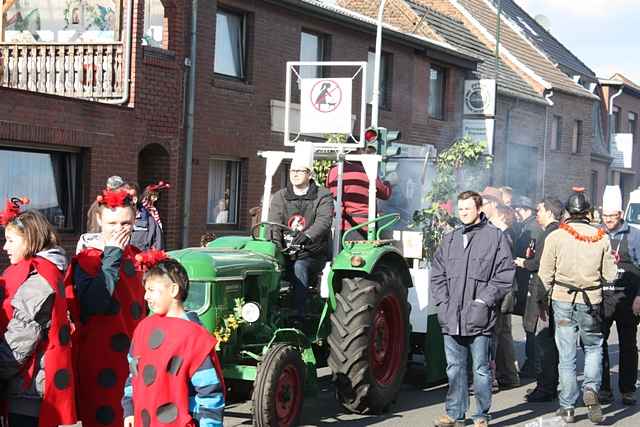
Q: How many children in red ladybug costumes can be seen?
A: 3